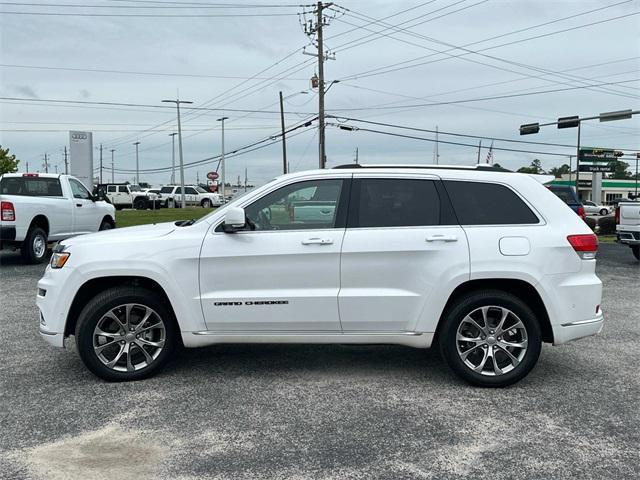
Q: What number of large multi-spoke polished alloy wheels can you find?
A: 2